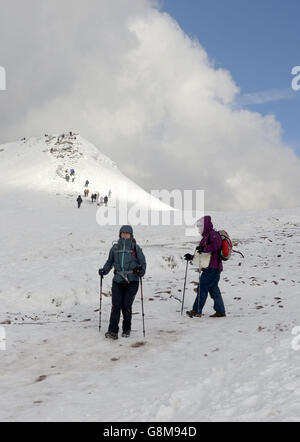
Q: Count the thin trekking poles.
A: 4